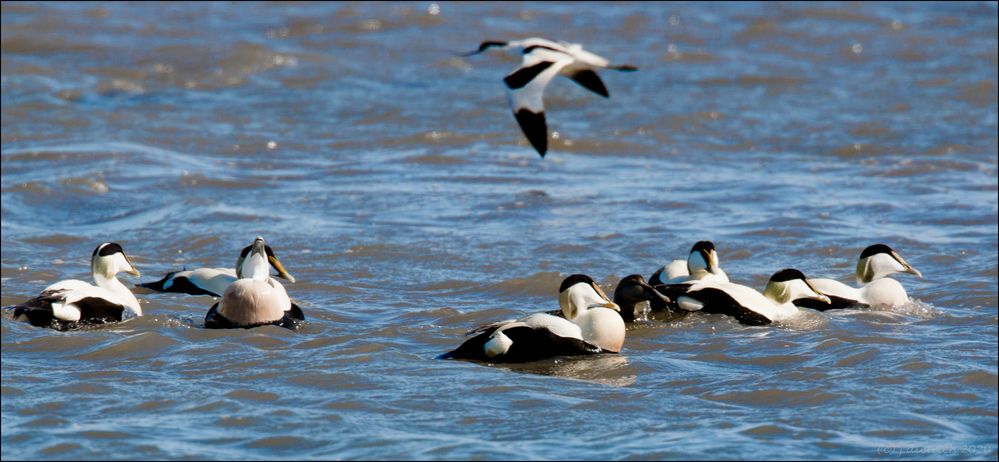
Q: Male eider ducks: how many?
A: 7